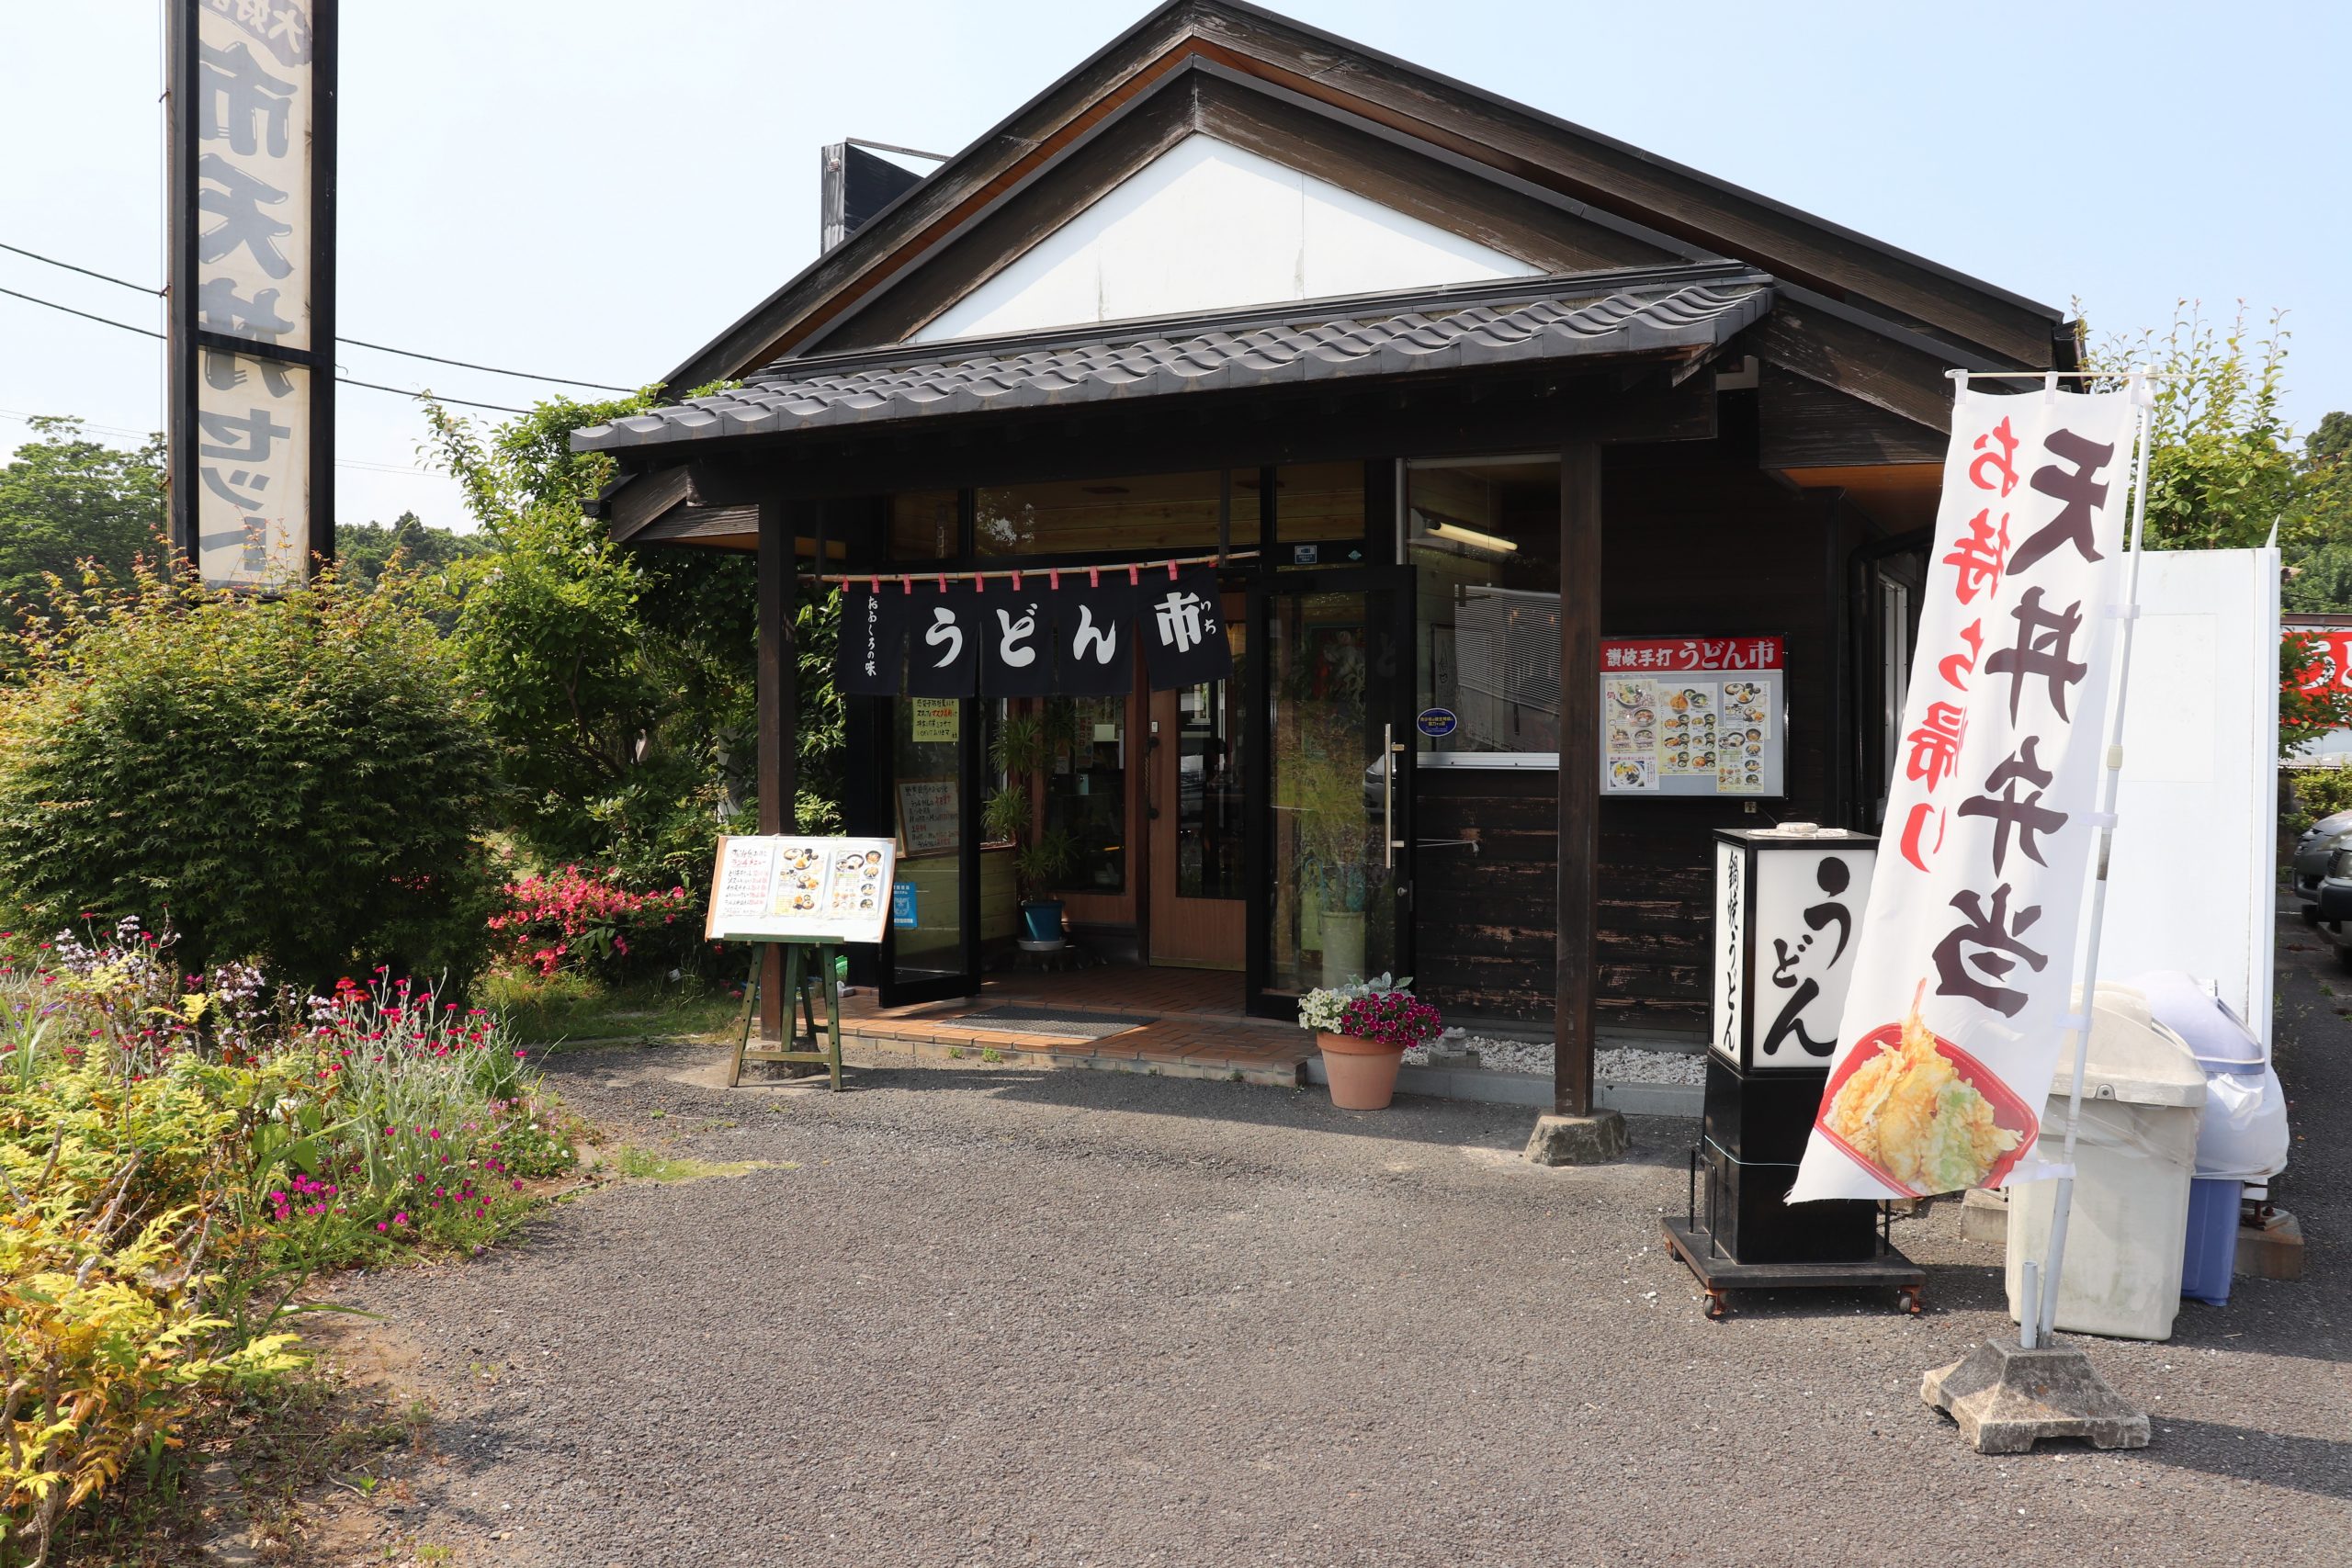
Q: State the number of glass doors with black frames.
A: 2